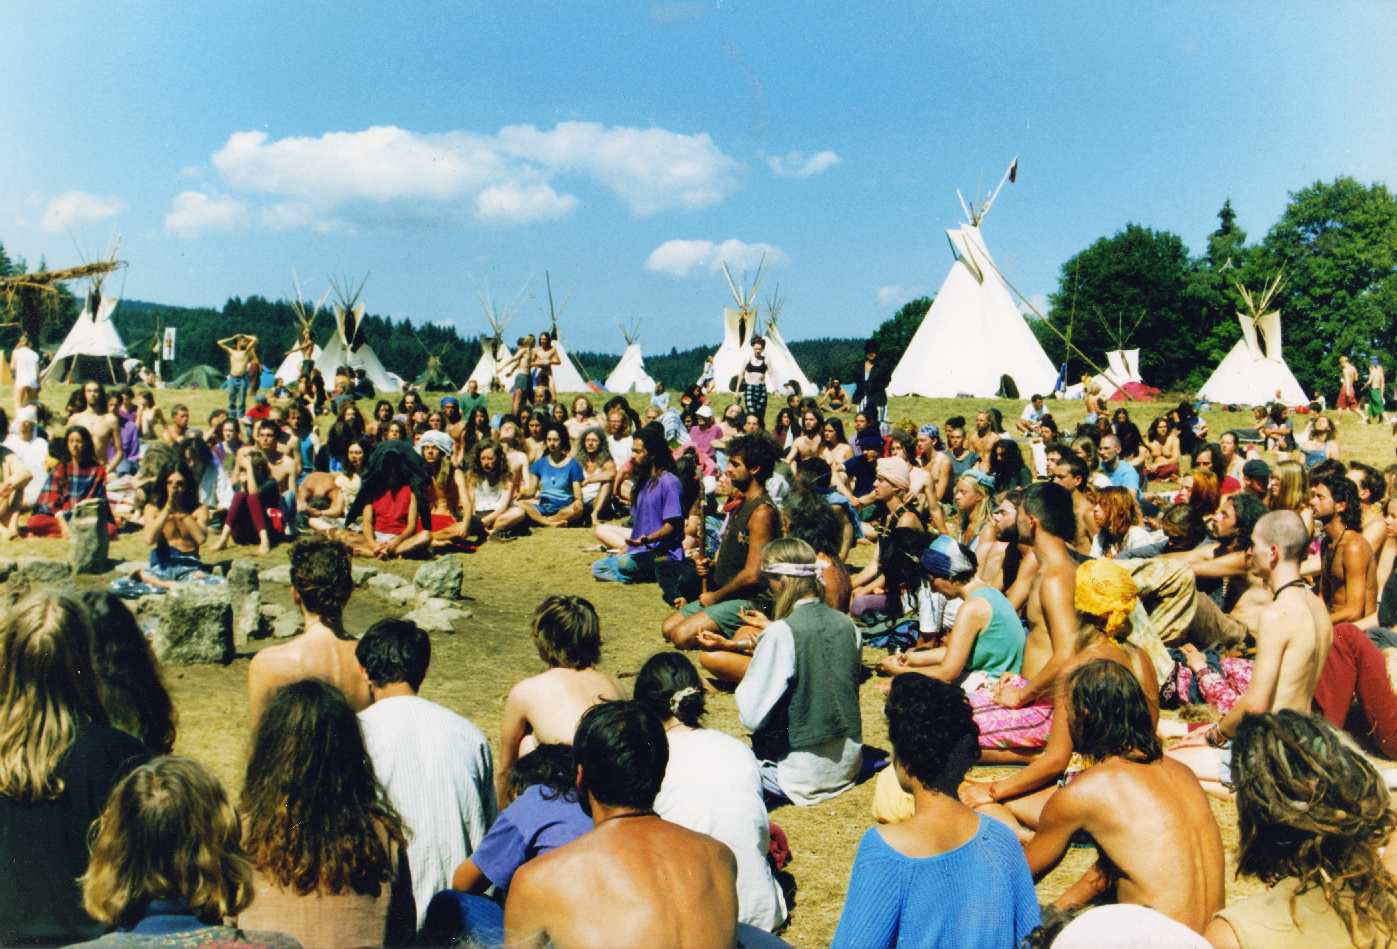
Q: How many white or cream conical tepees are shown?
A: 11